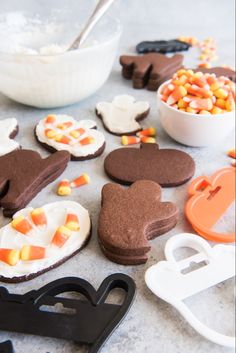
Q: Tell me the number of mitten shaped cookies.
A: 0